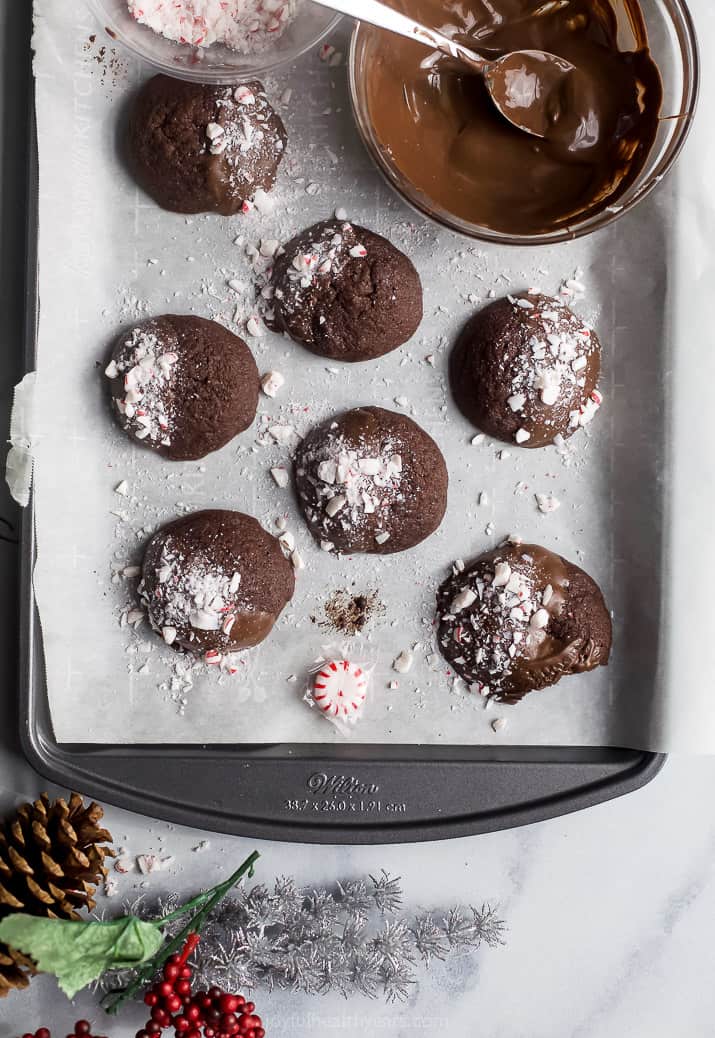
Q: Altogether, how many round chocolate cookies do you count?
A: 7